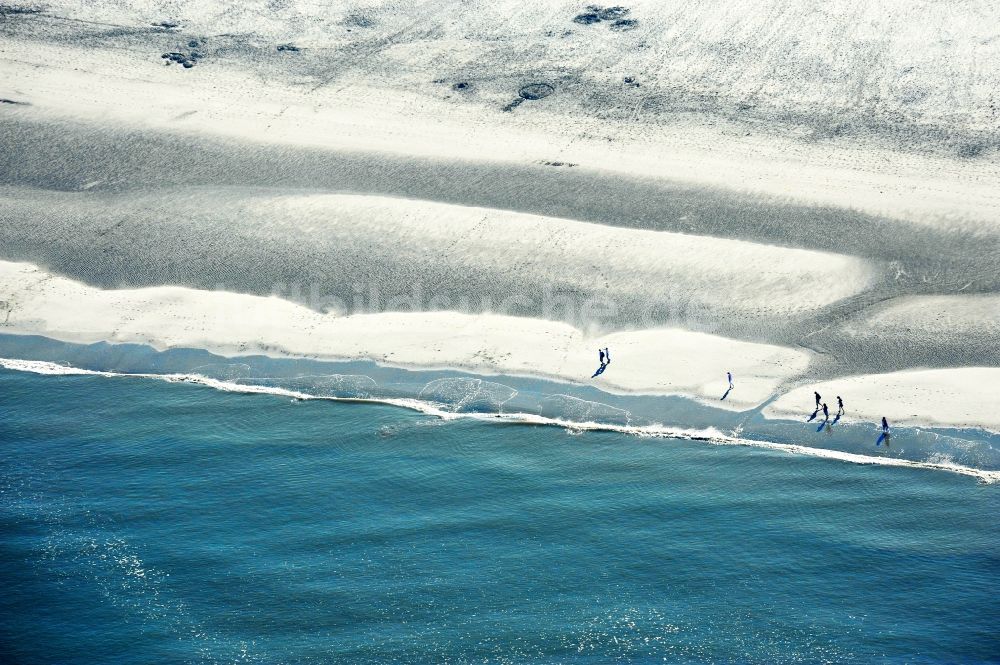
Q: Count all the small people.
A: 7